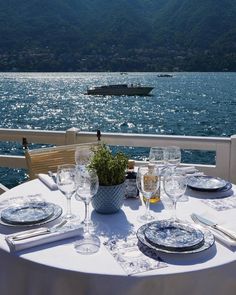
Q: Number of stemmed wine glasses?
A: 7